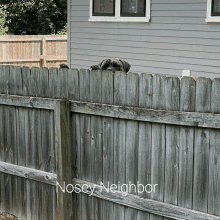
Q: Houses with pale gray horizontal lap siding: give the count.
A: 1